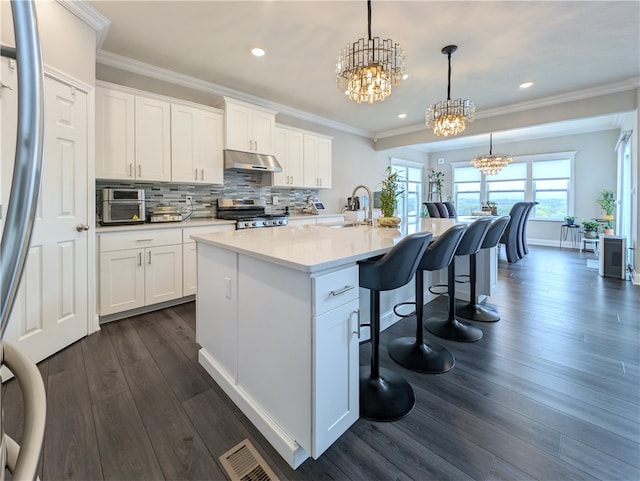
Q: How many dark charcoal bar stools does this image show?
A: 4